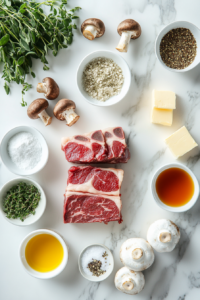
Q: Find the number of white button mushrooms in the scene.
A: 3